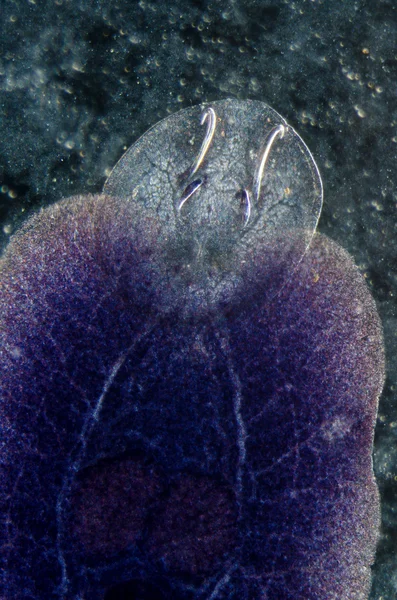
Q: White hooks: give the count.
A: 2